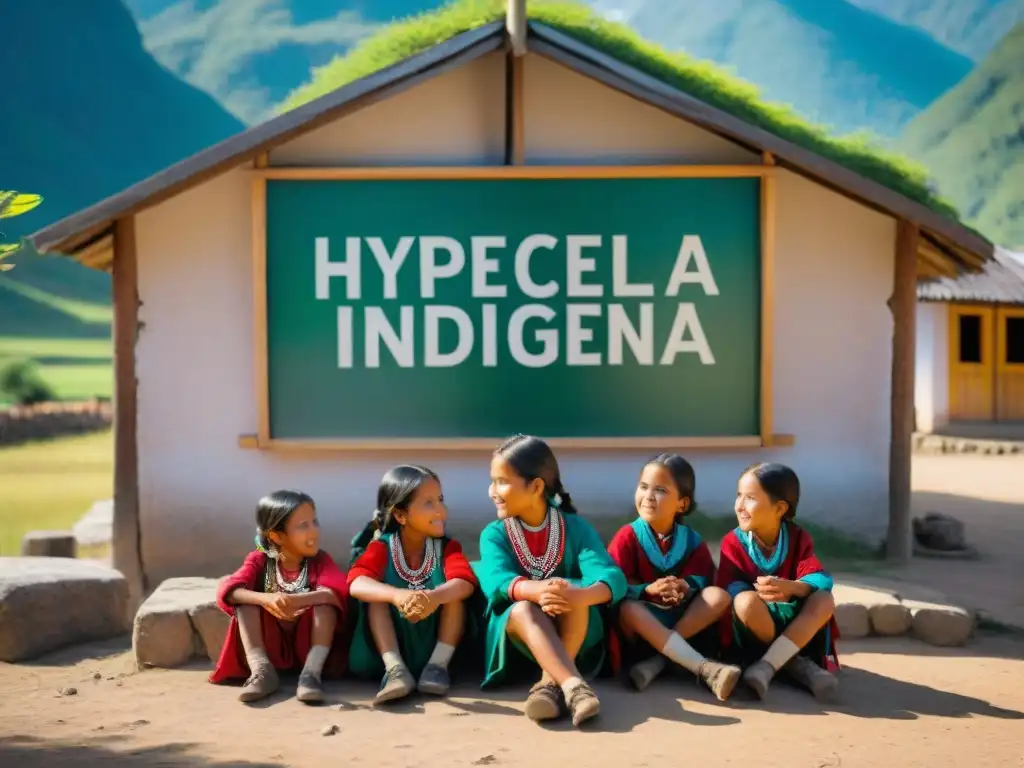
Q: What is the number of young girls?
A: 5